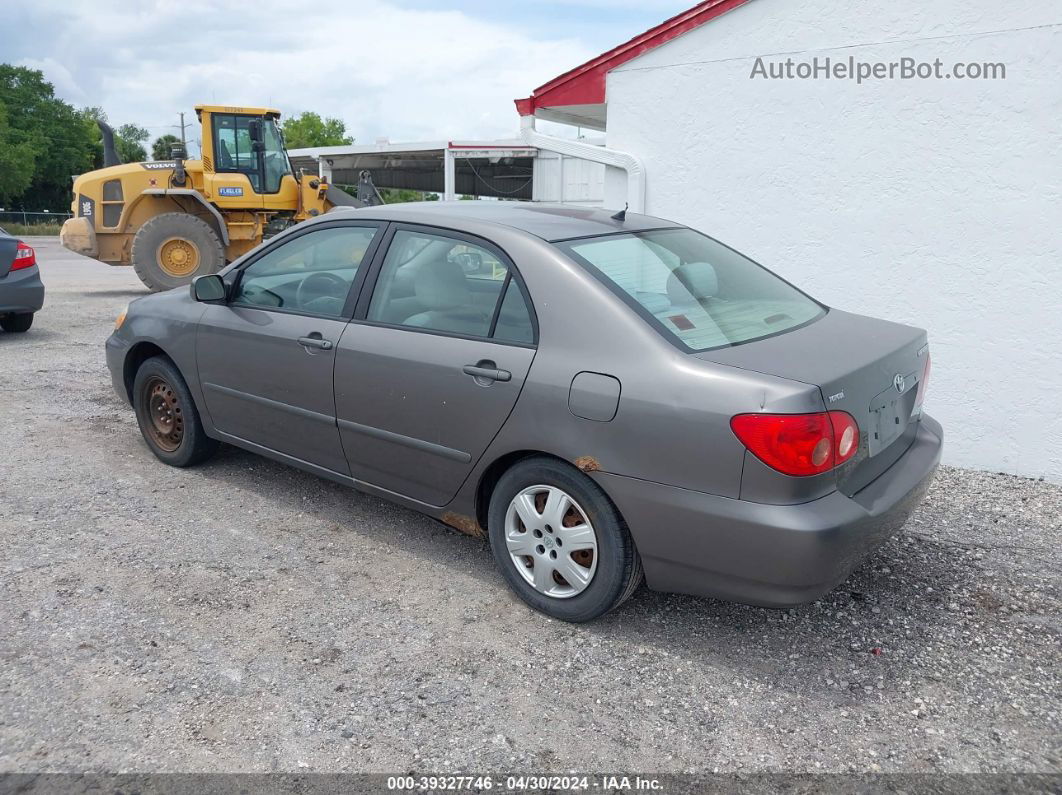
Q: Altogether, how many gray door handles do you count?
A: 2